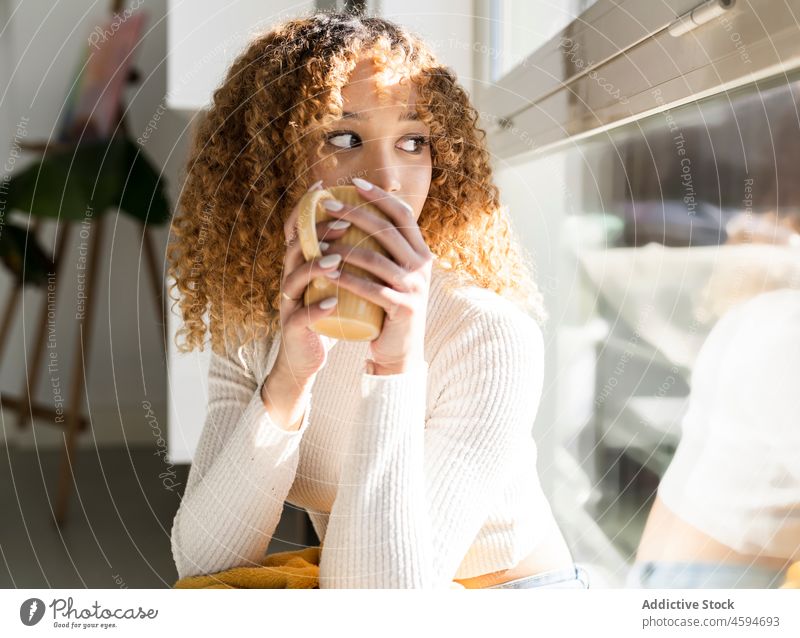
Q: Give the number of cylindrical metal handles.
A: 1